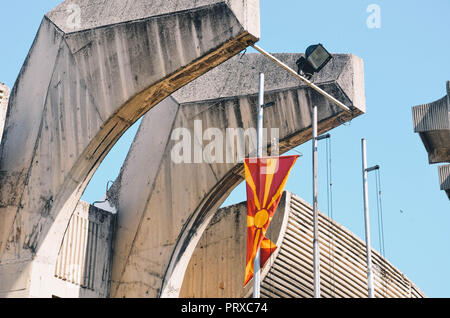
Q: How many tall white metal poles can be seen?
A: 3